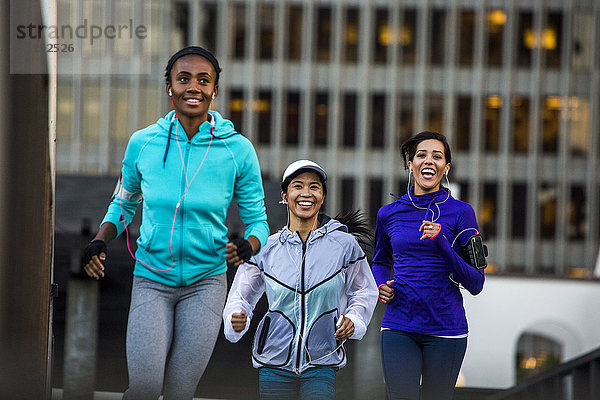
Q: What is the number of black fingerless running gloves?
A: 2